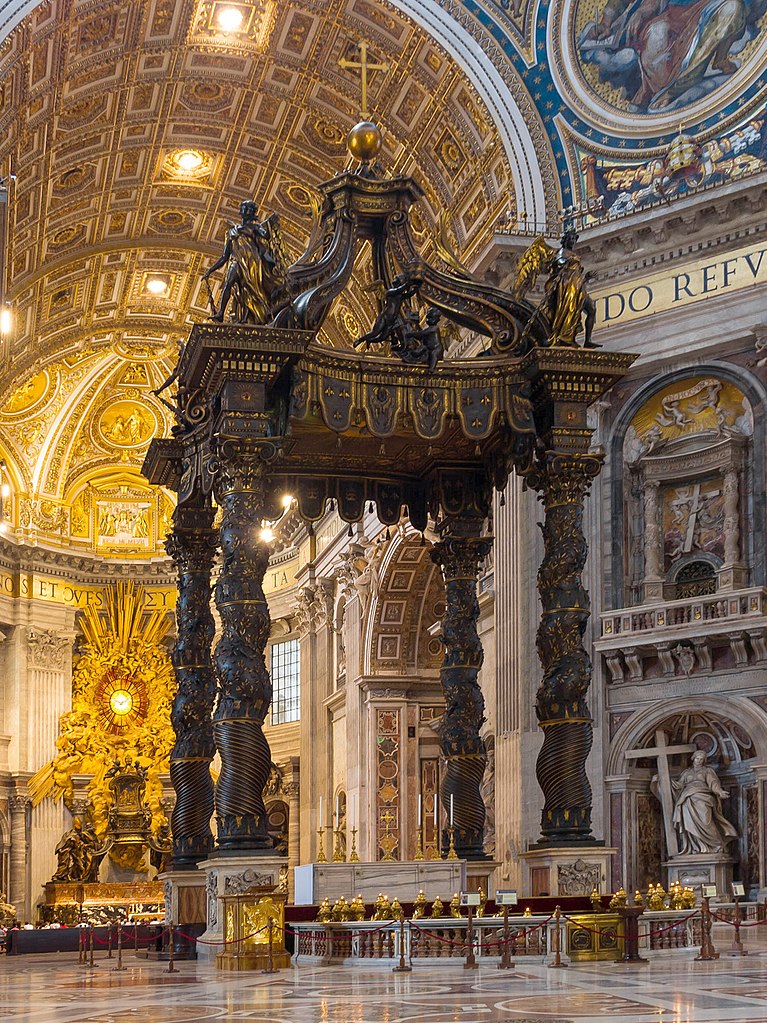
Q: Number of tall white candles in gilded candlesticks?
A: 6